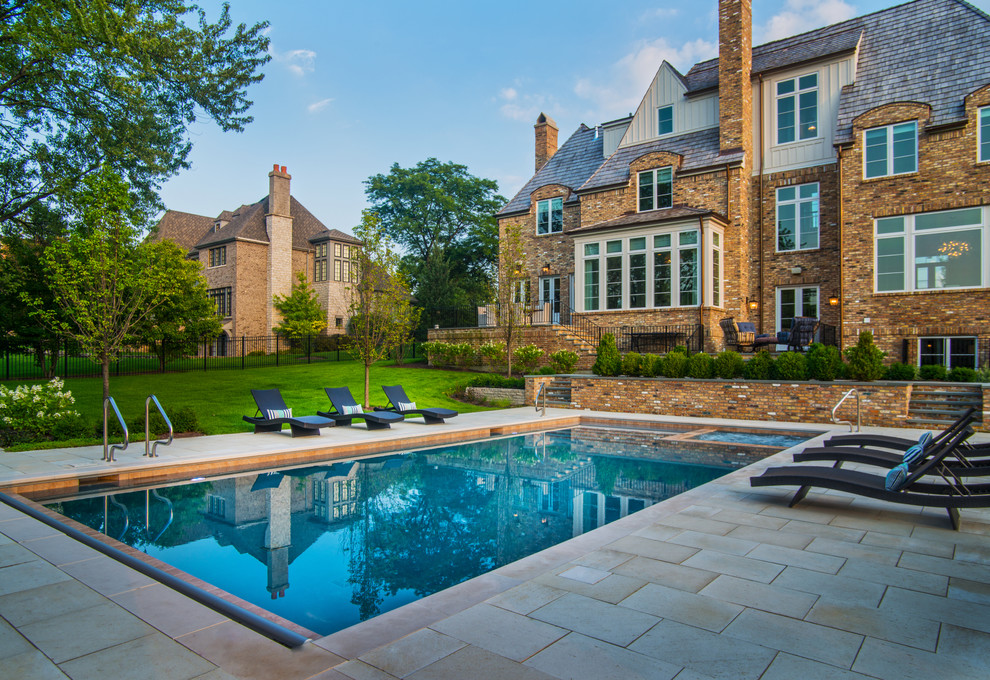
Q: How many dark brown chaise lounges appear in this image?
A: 6